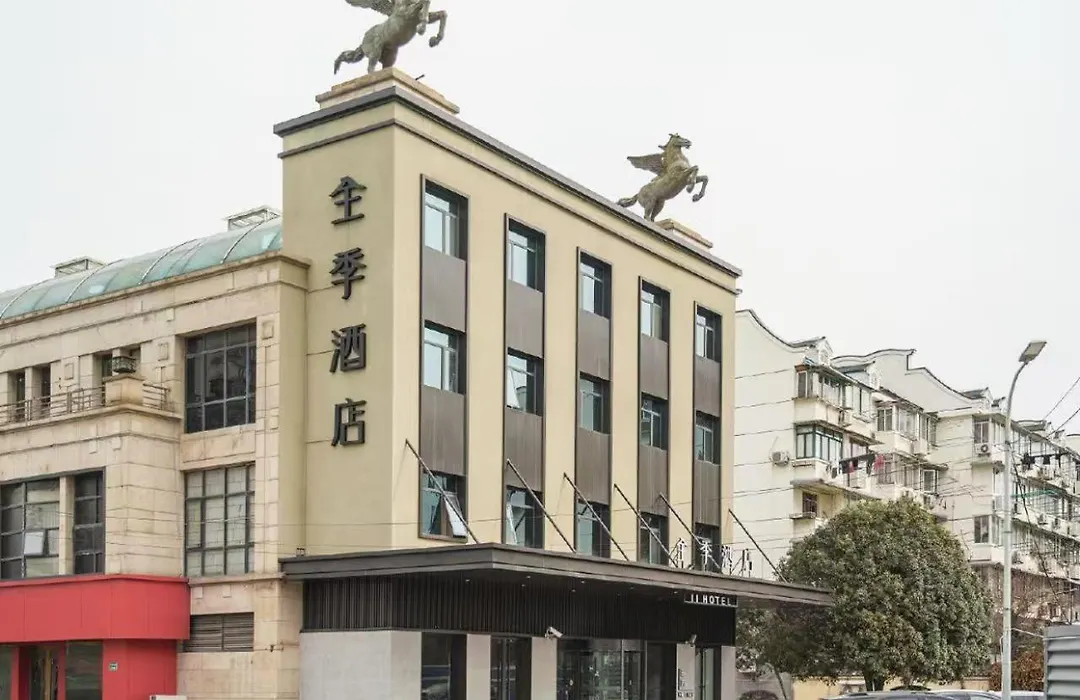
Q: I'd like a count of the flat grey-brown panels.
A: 10